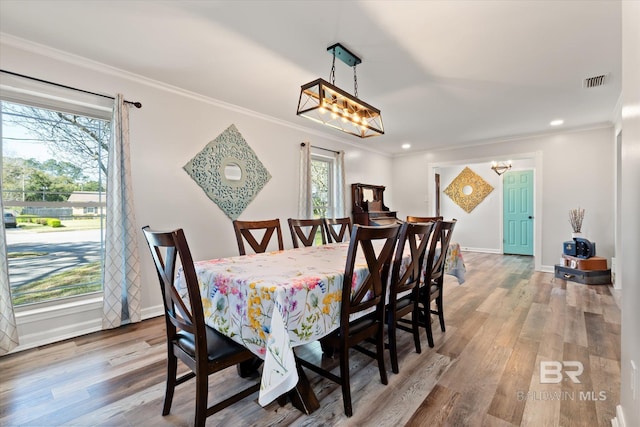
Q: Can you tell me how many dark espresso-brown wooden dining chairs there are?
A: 8